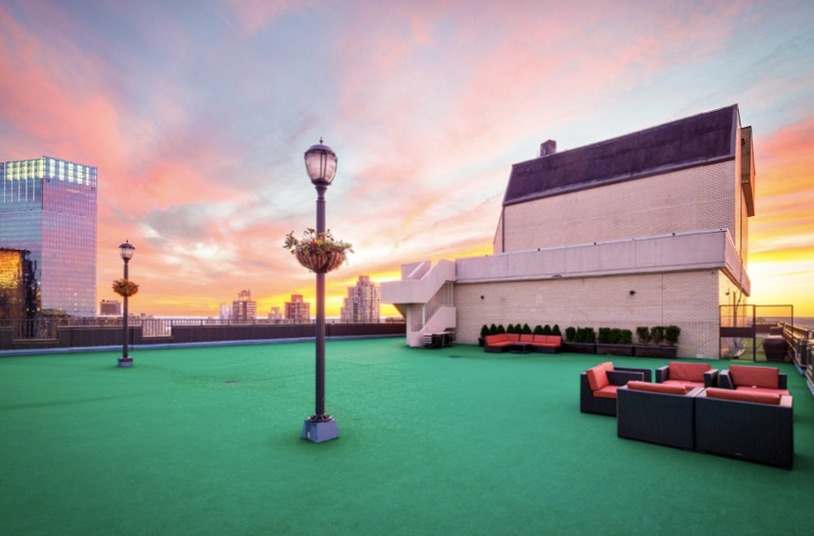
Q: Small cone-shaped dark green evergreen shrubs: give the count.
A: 9